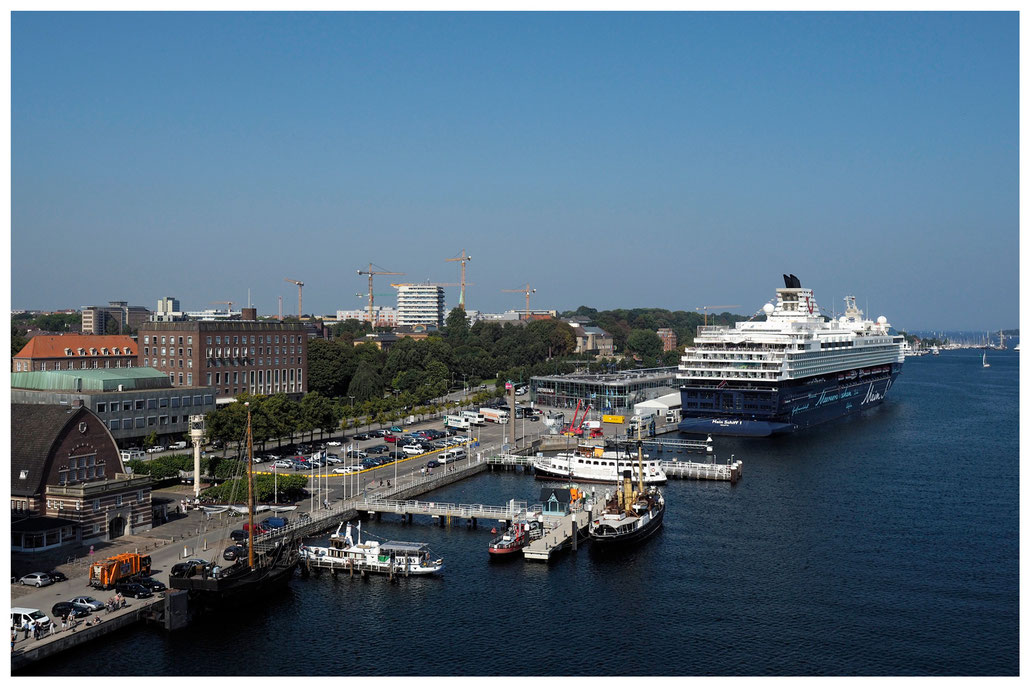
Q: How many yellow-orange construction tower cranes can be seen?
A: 7